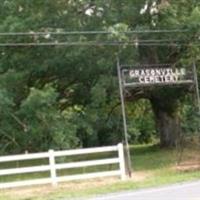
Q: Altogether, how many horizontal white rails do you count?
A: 3